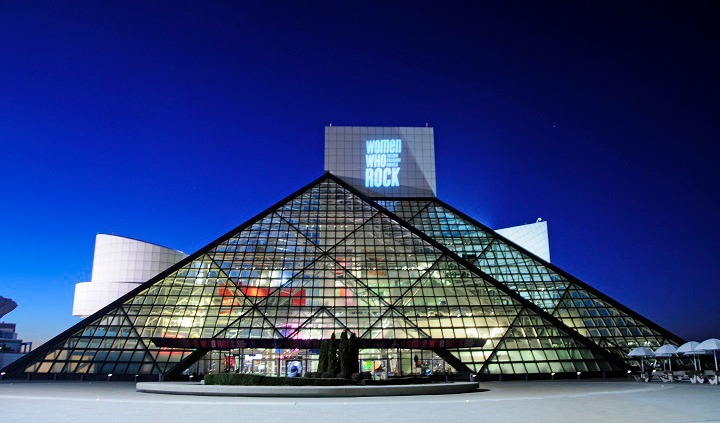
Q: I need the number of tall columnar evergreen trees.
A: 4